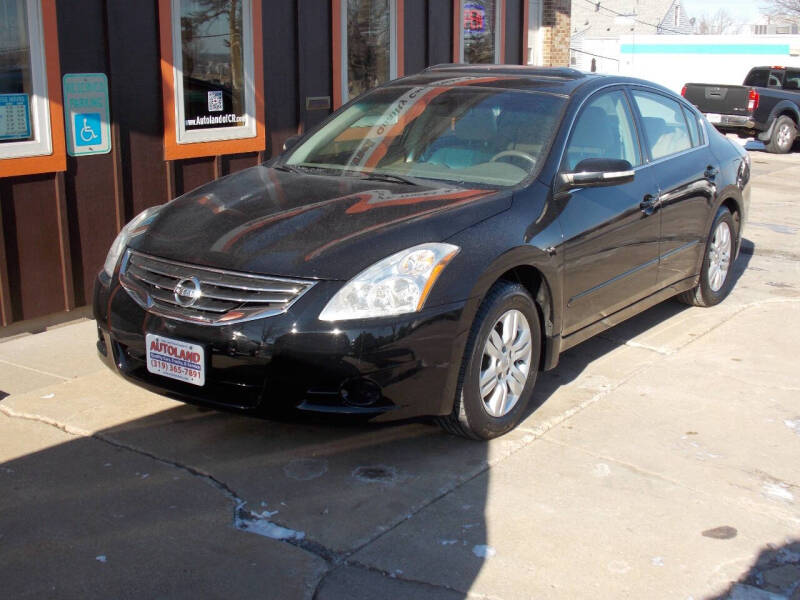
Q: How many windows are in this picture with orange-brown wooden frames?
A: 4